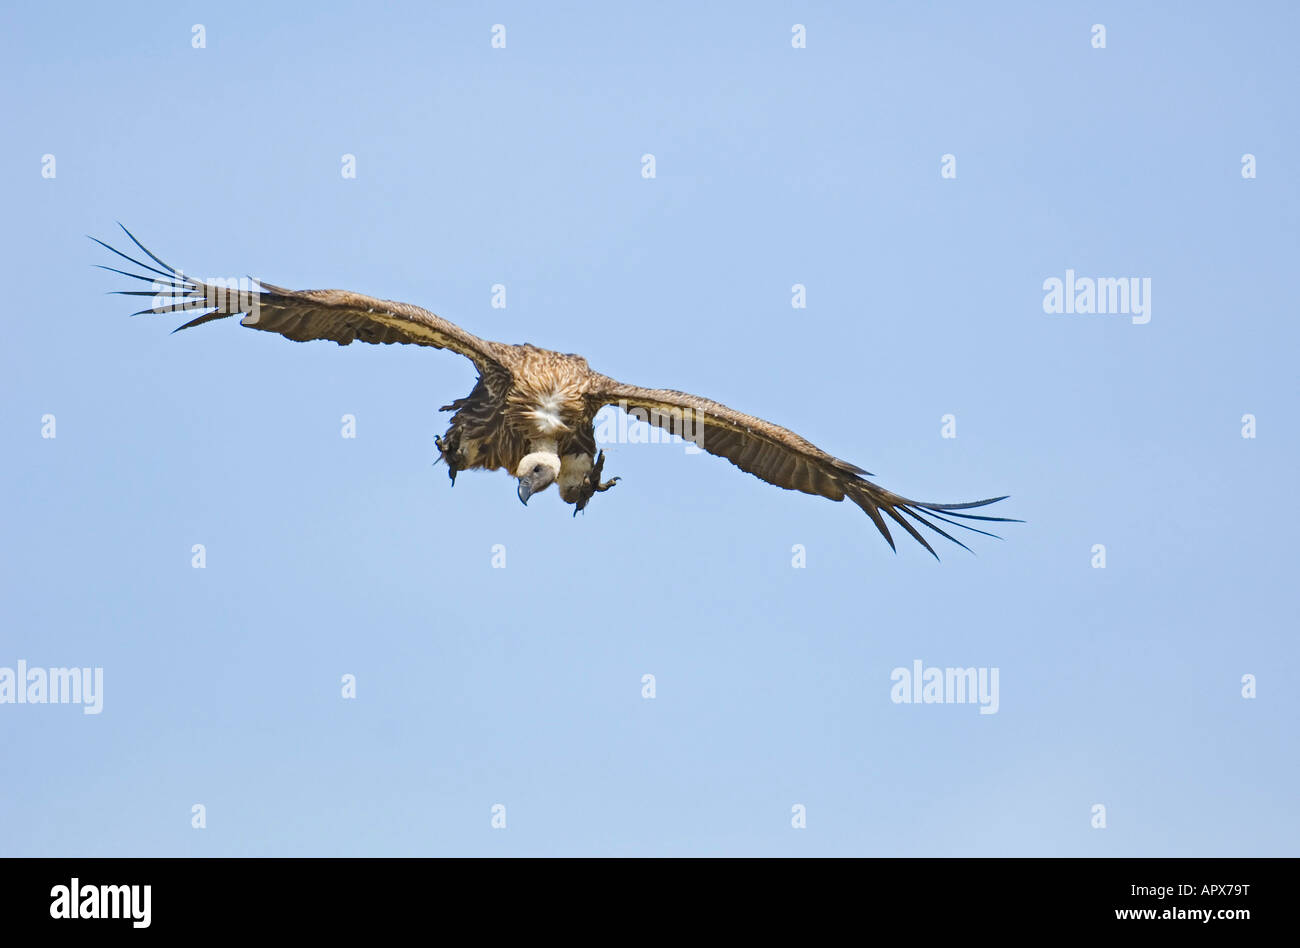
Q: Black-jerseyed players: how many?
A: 0